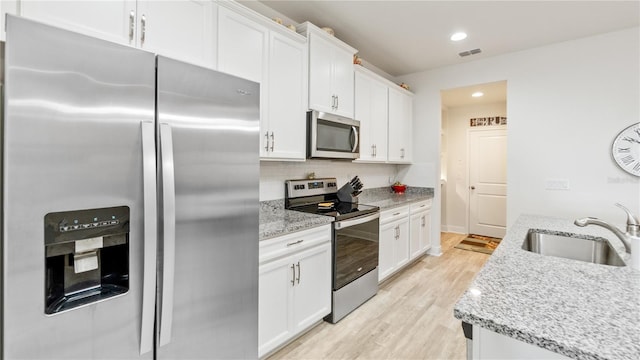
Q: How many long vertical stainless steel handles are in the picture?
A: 2